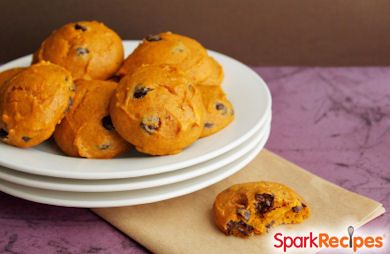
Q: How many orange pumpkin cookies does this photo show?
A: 8